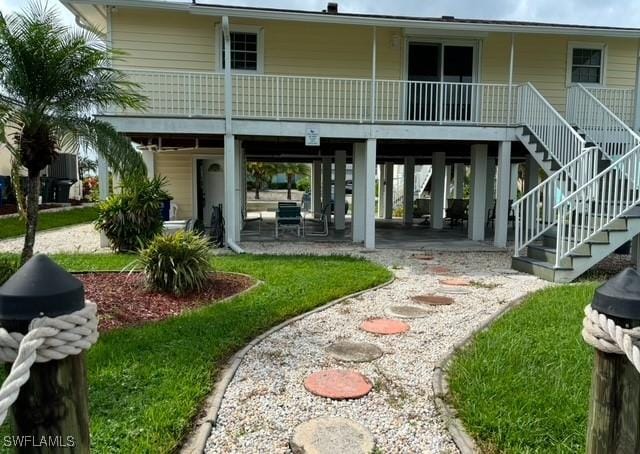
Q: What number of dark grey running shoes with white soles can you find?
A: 0